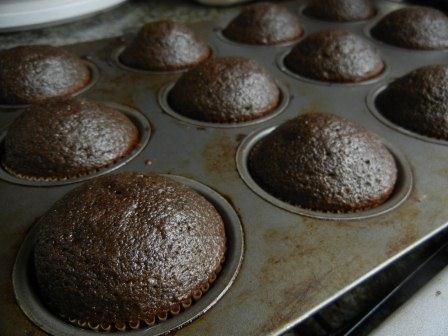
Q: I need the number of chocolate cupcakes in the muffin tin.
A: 11